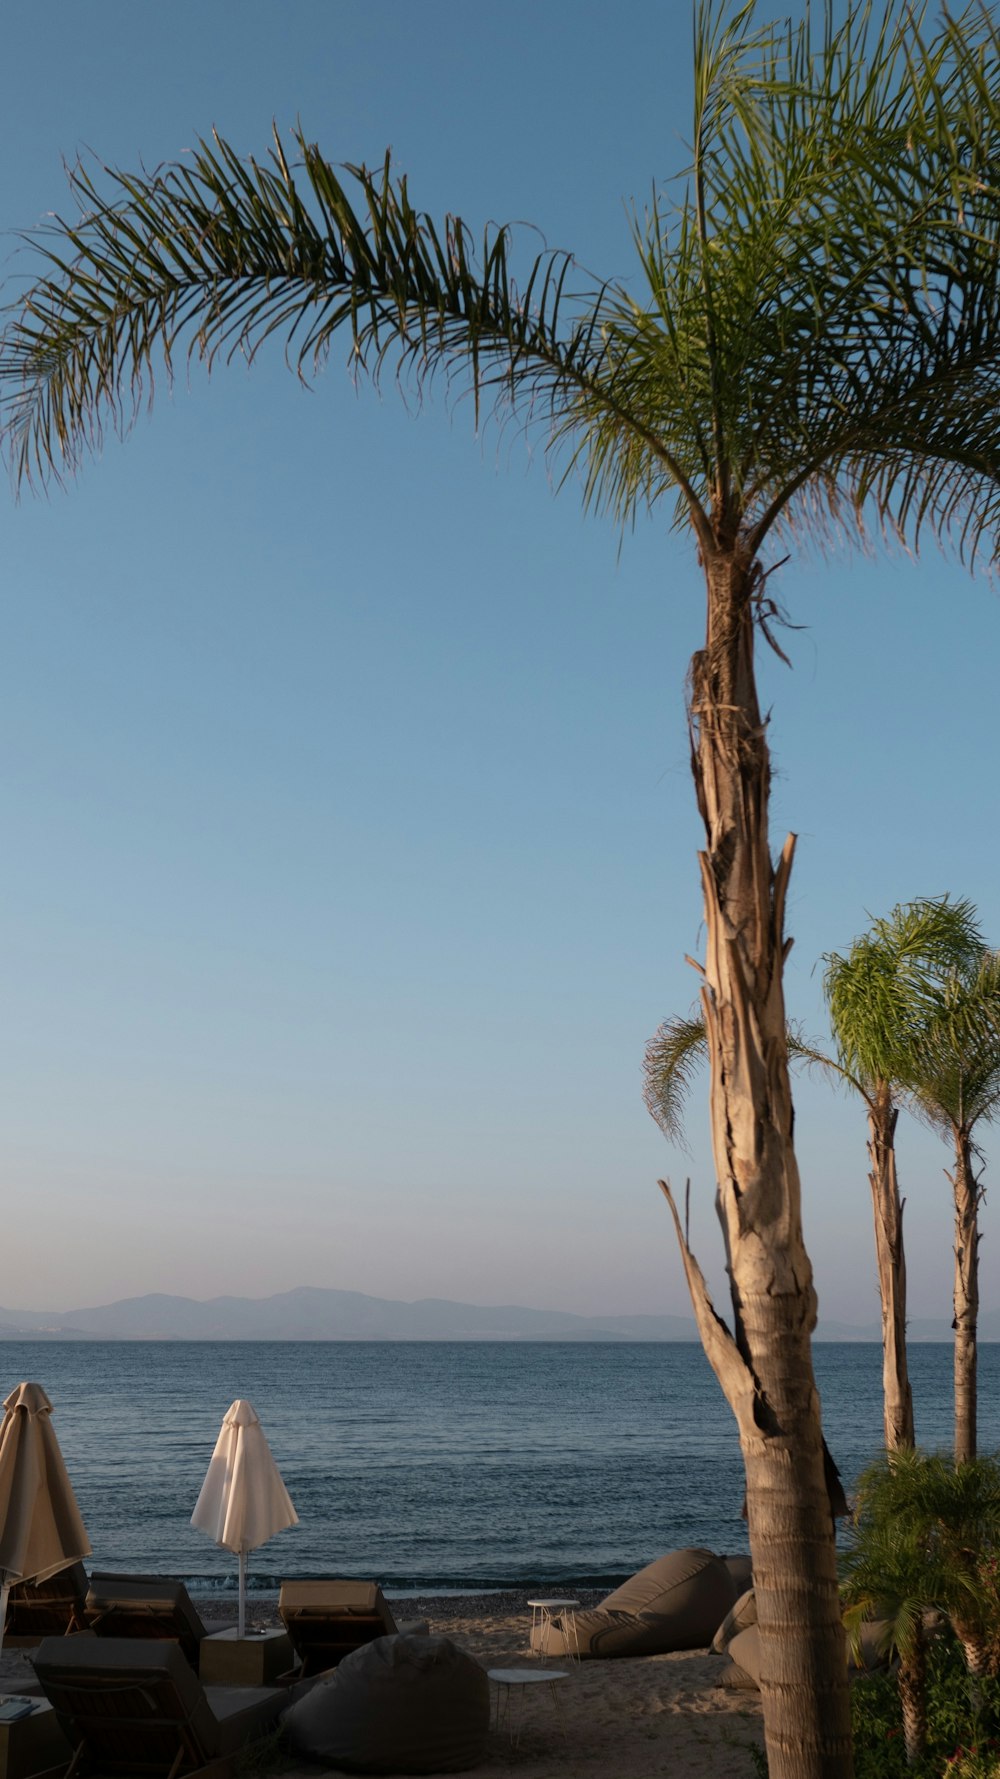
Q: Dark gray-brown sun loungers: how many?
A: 4